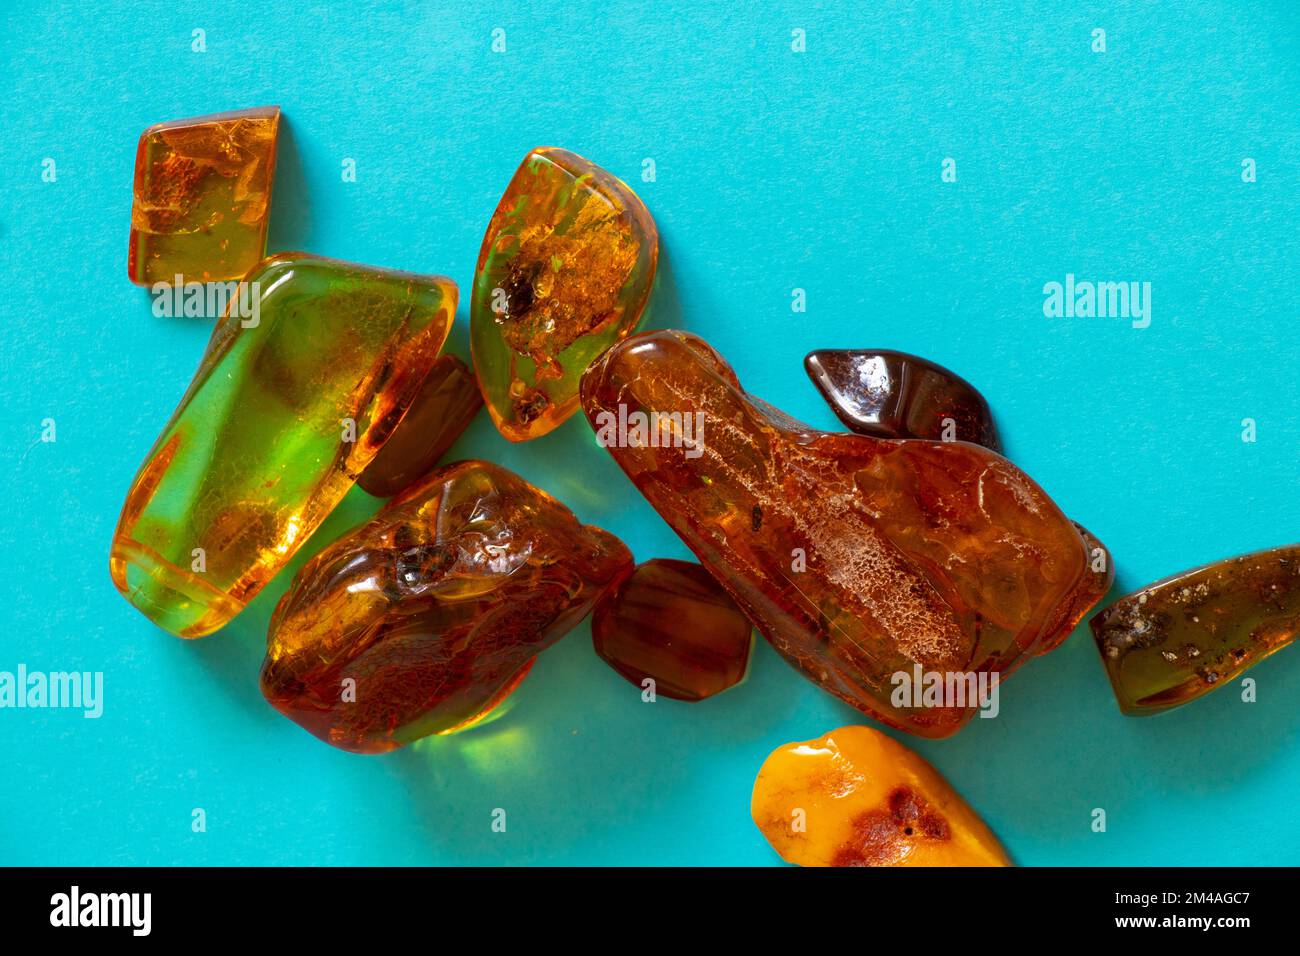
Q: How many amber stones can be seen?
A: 10